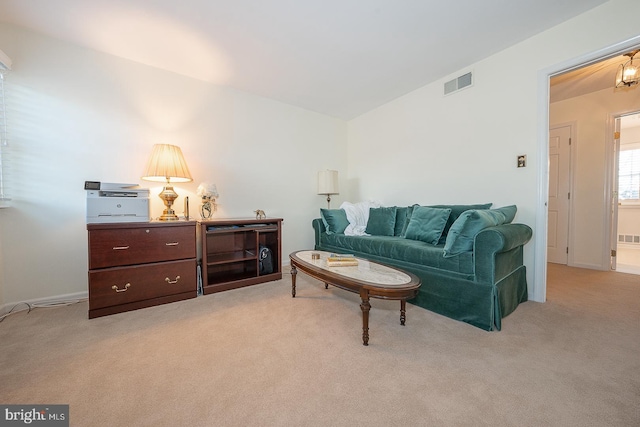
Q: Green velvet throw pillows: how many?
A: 4